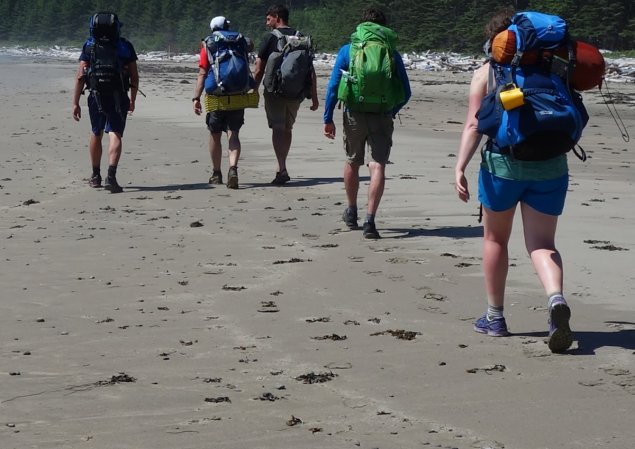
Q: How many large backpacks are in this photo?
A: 5